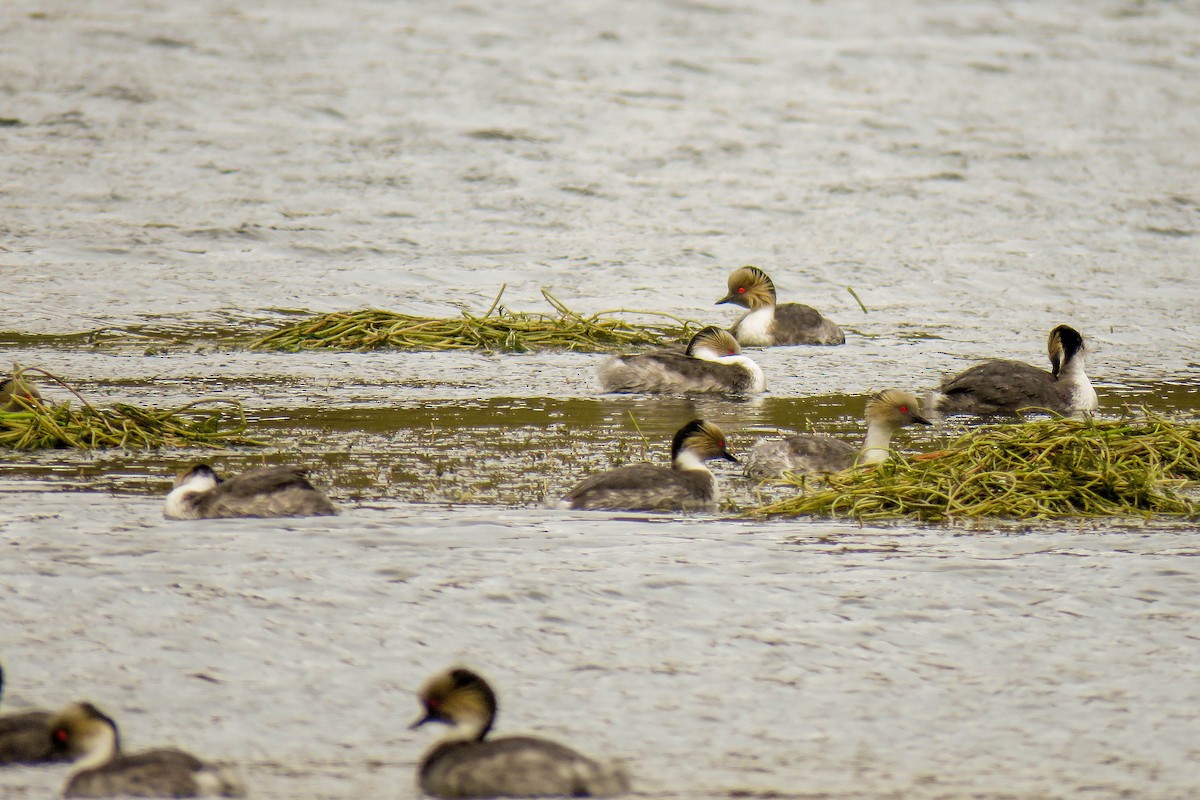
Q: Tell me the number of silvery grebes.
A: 10